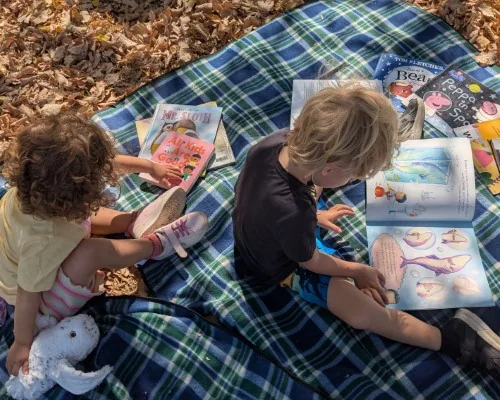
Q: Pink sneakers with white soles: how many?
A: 2